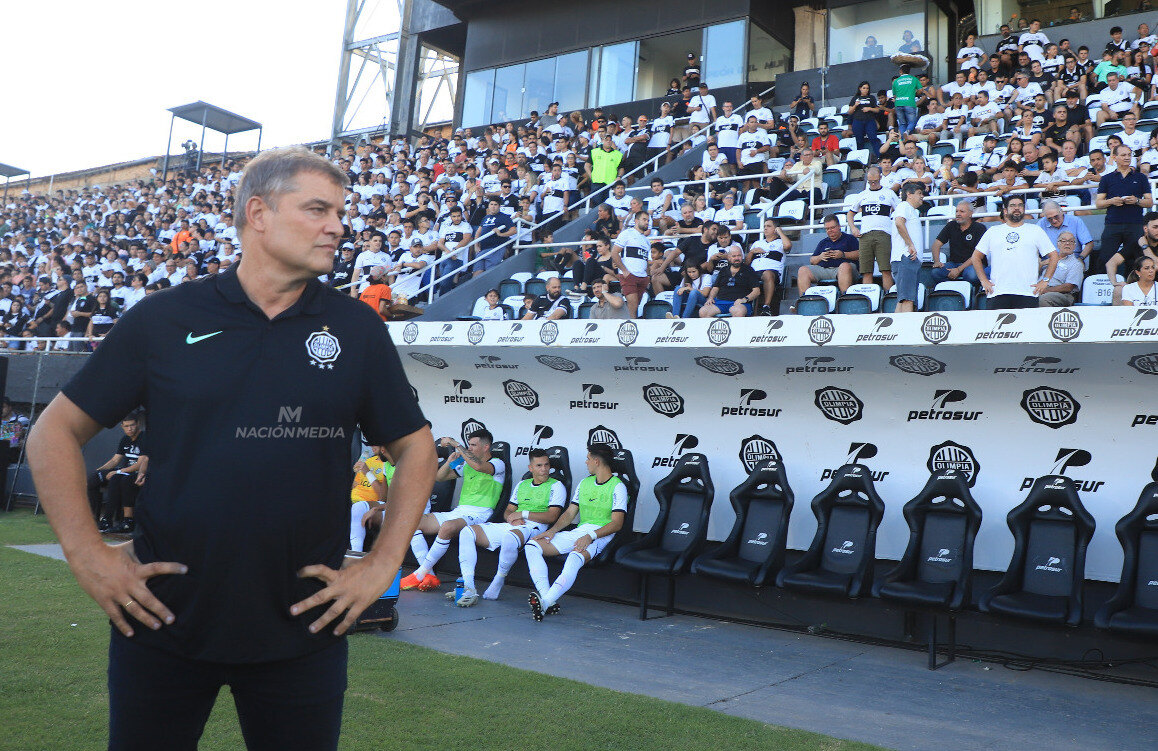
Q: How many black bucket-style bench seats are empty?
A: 6